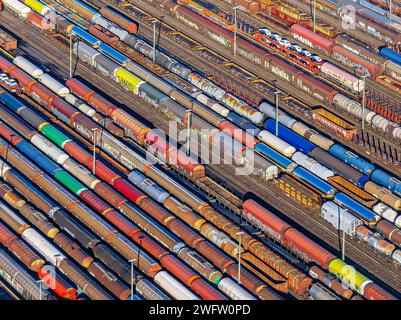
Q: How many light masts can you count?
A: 13